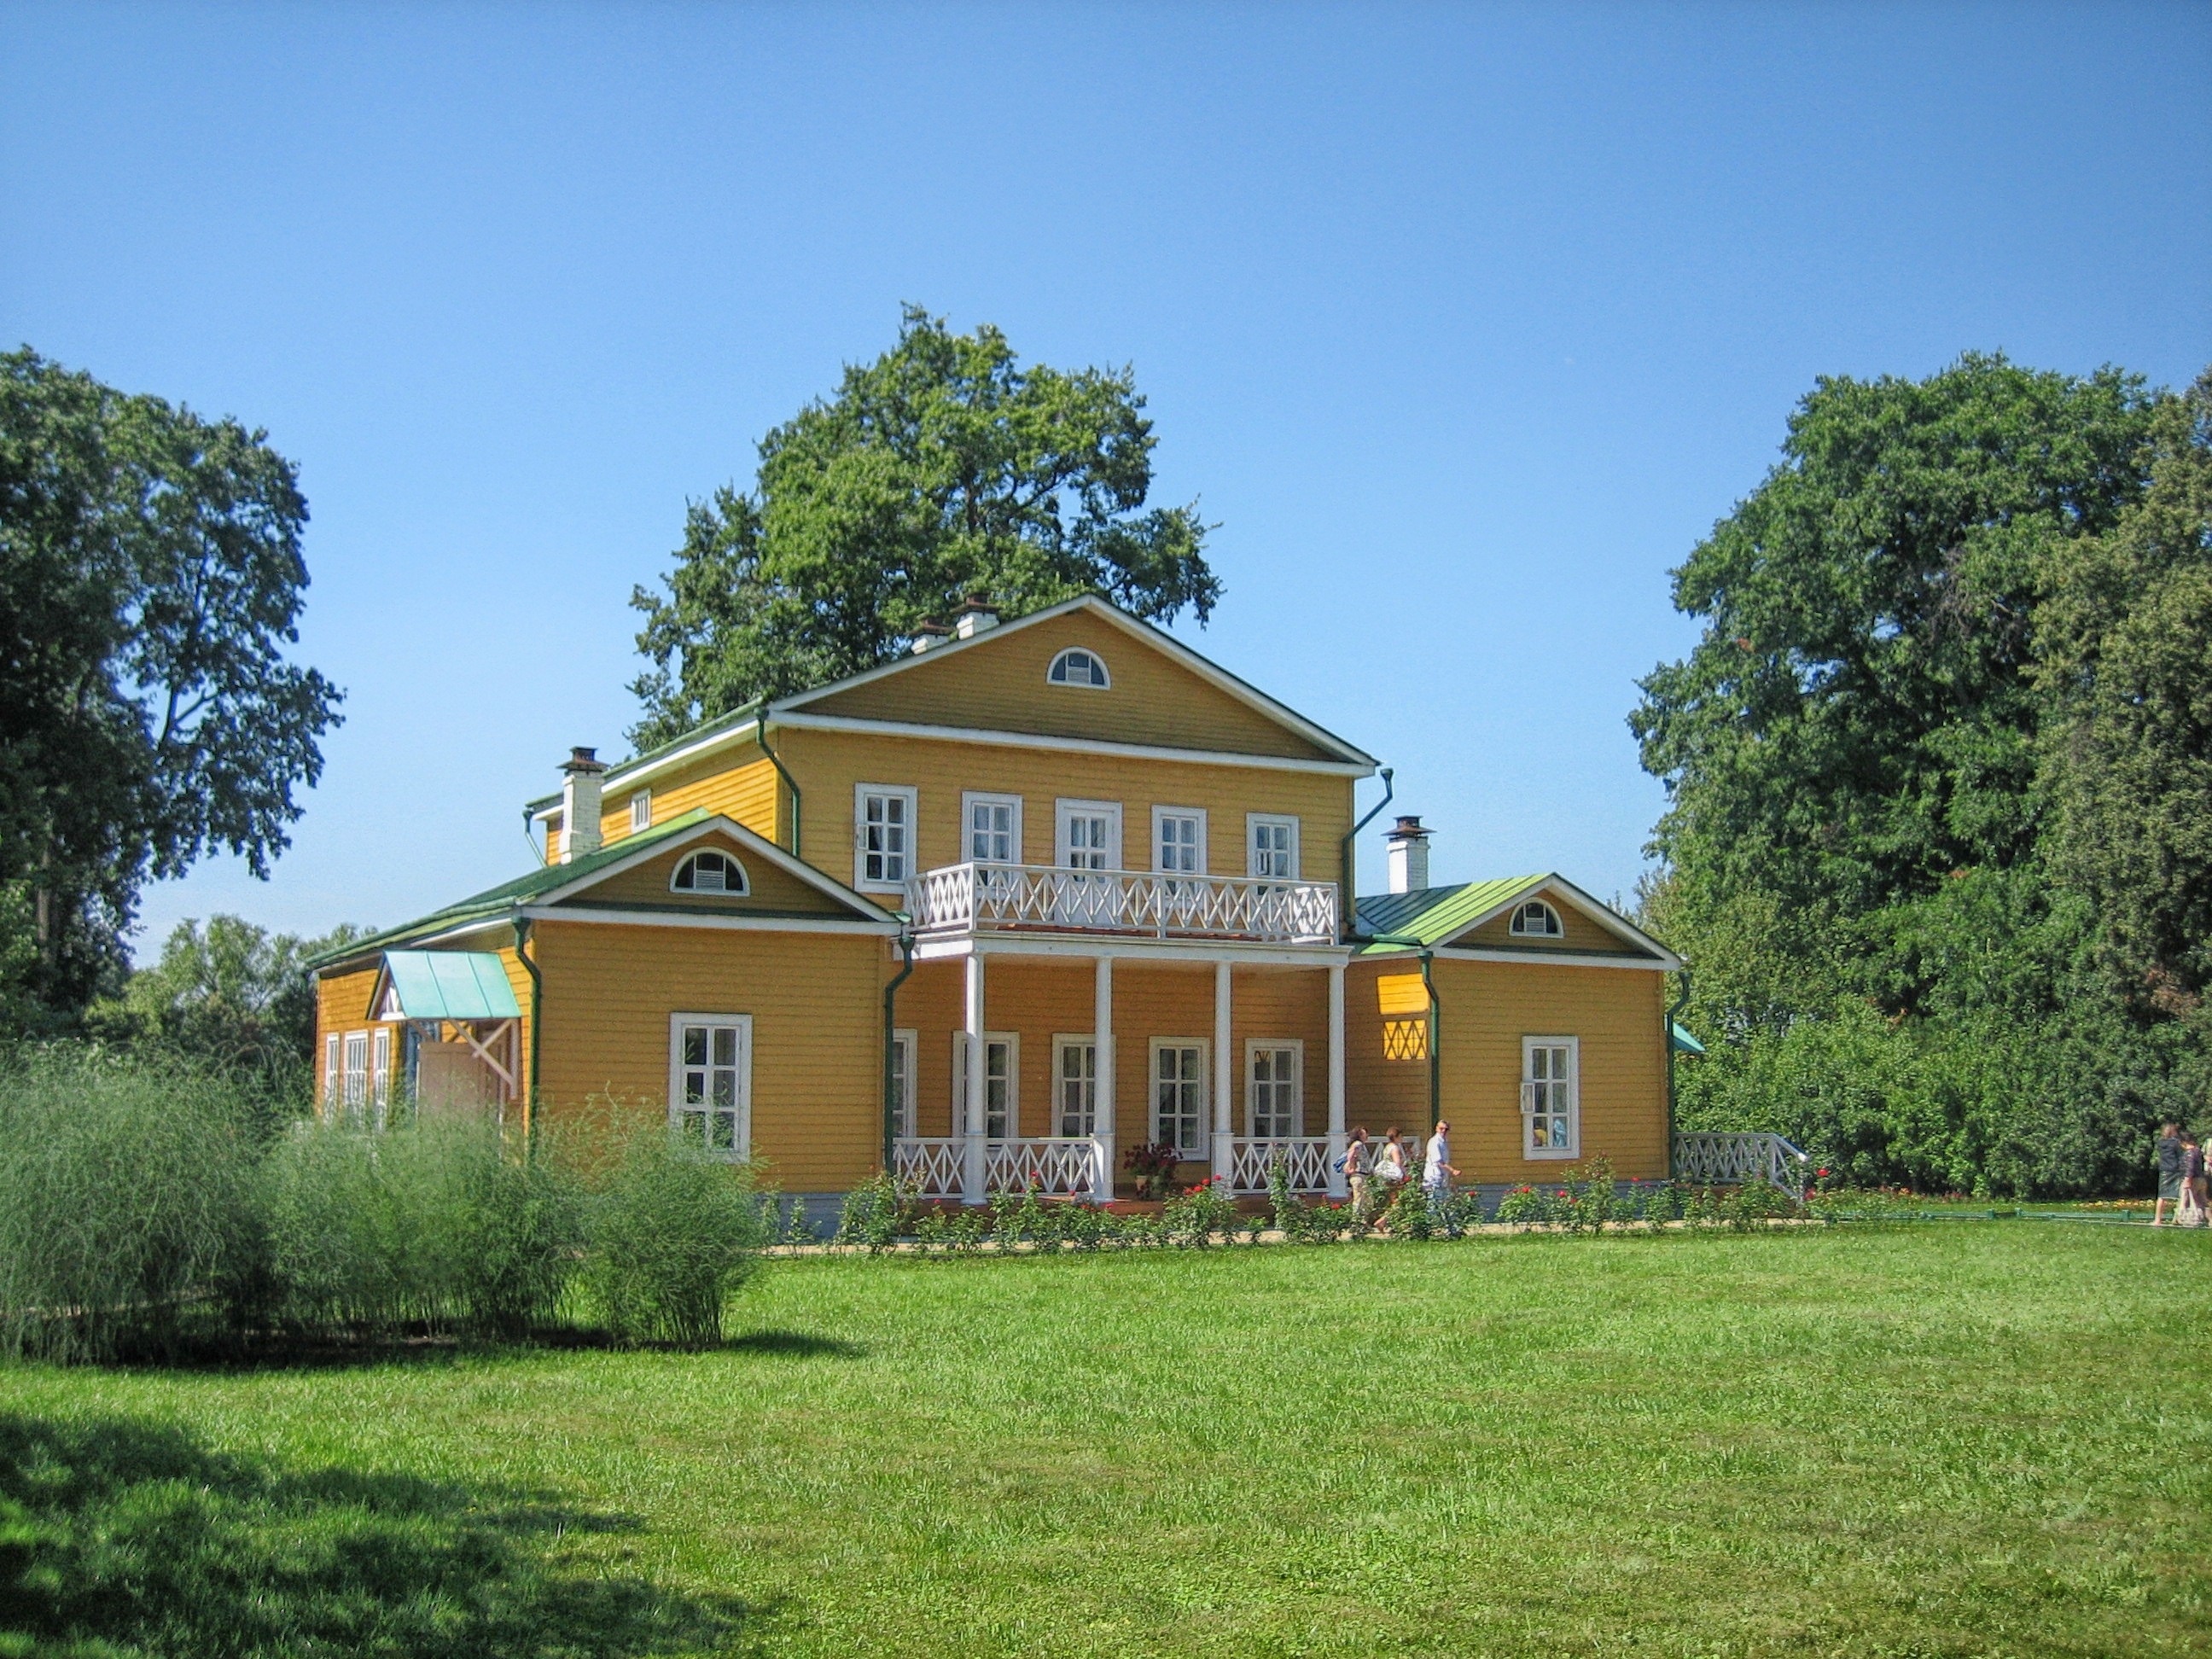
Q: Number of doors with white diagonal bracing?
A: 1